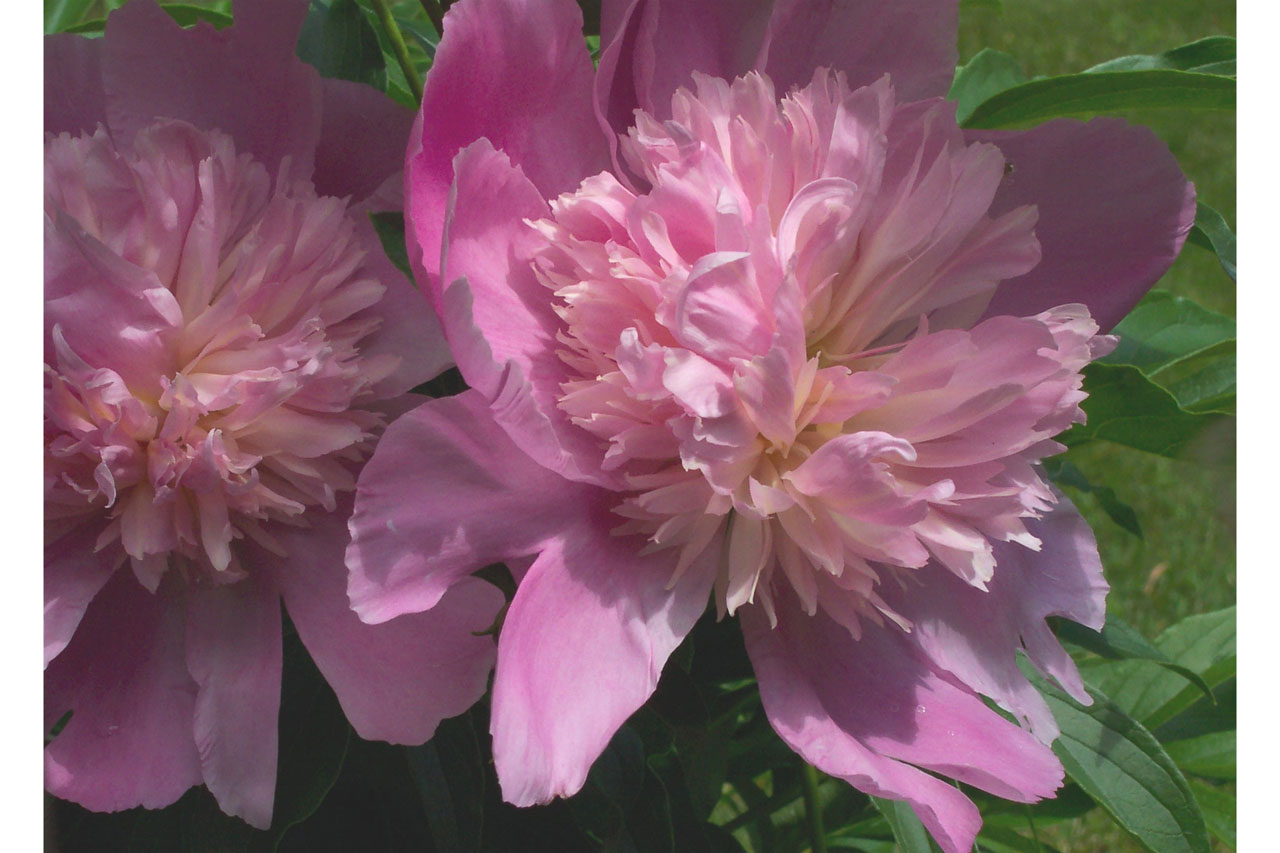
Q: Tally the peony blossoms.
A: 2